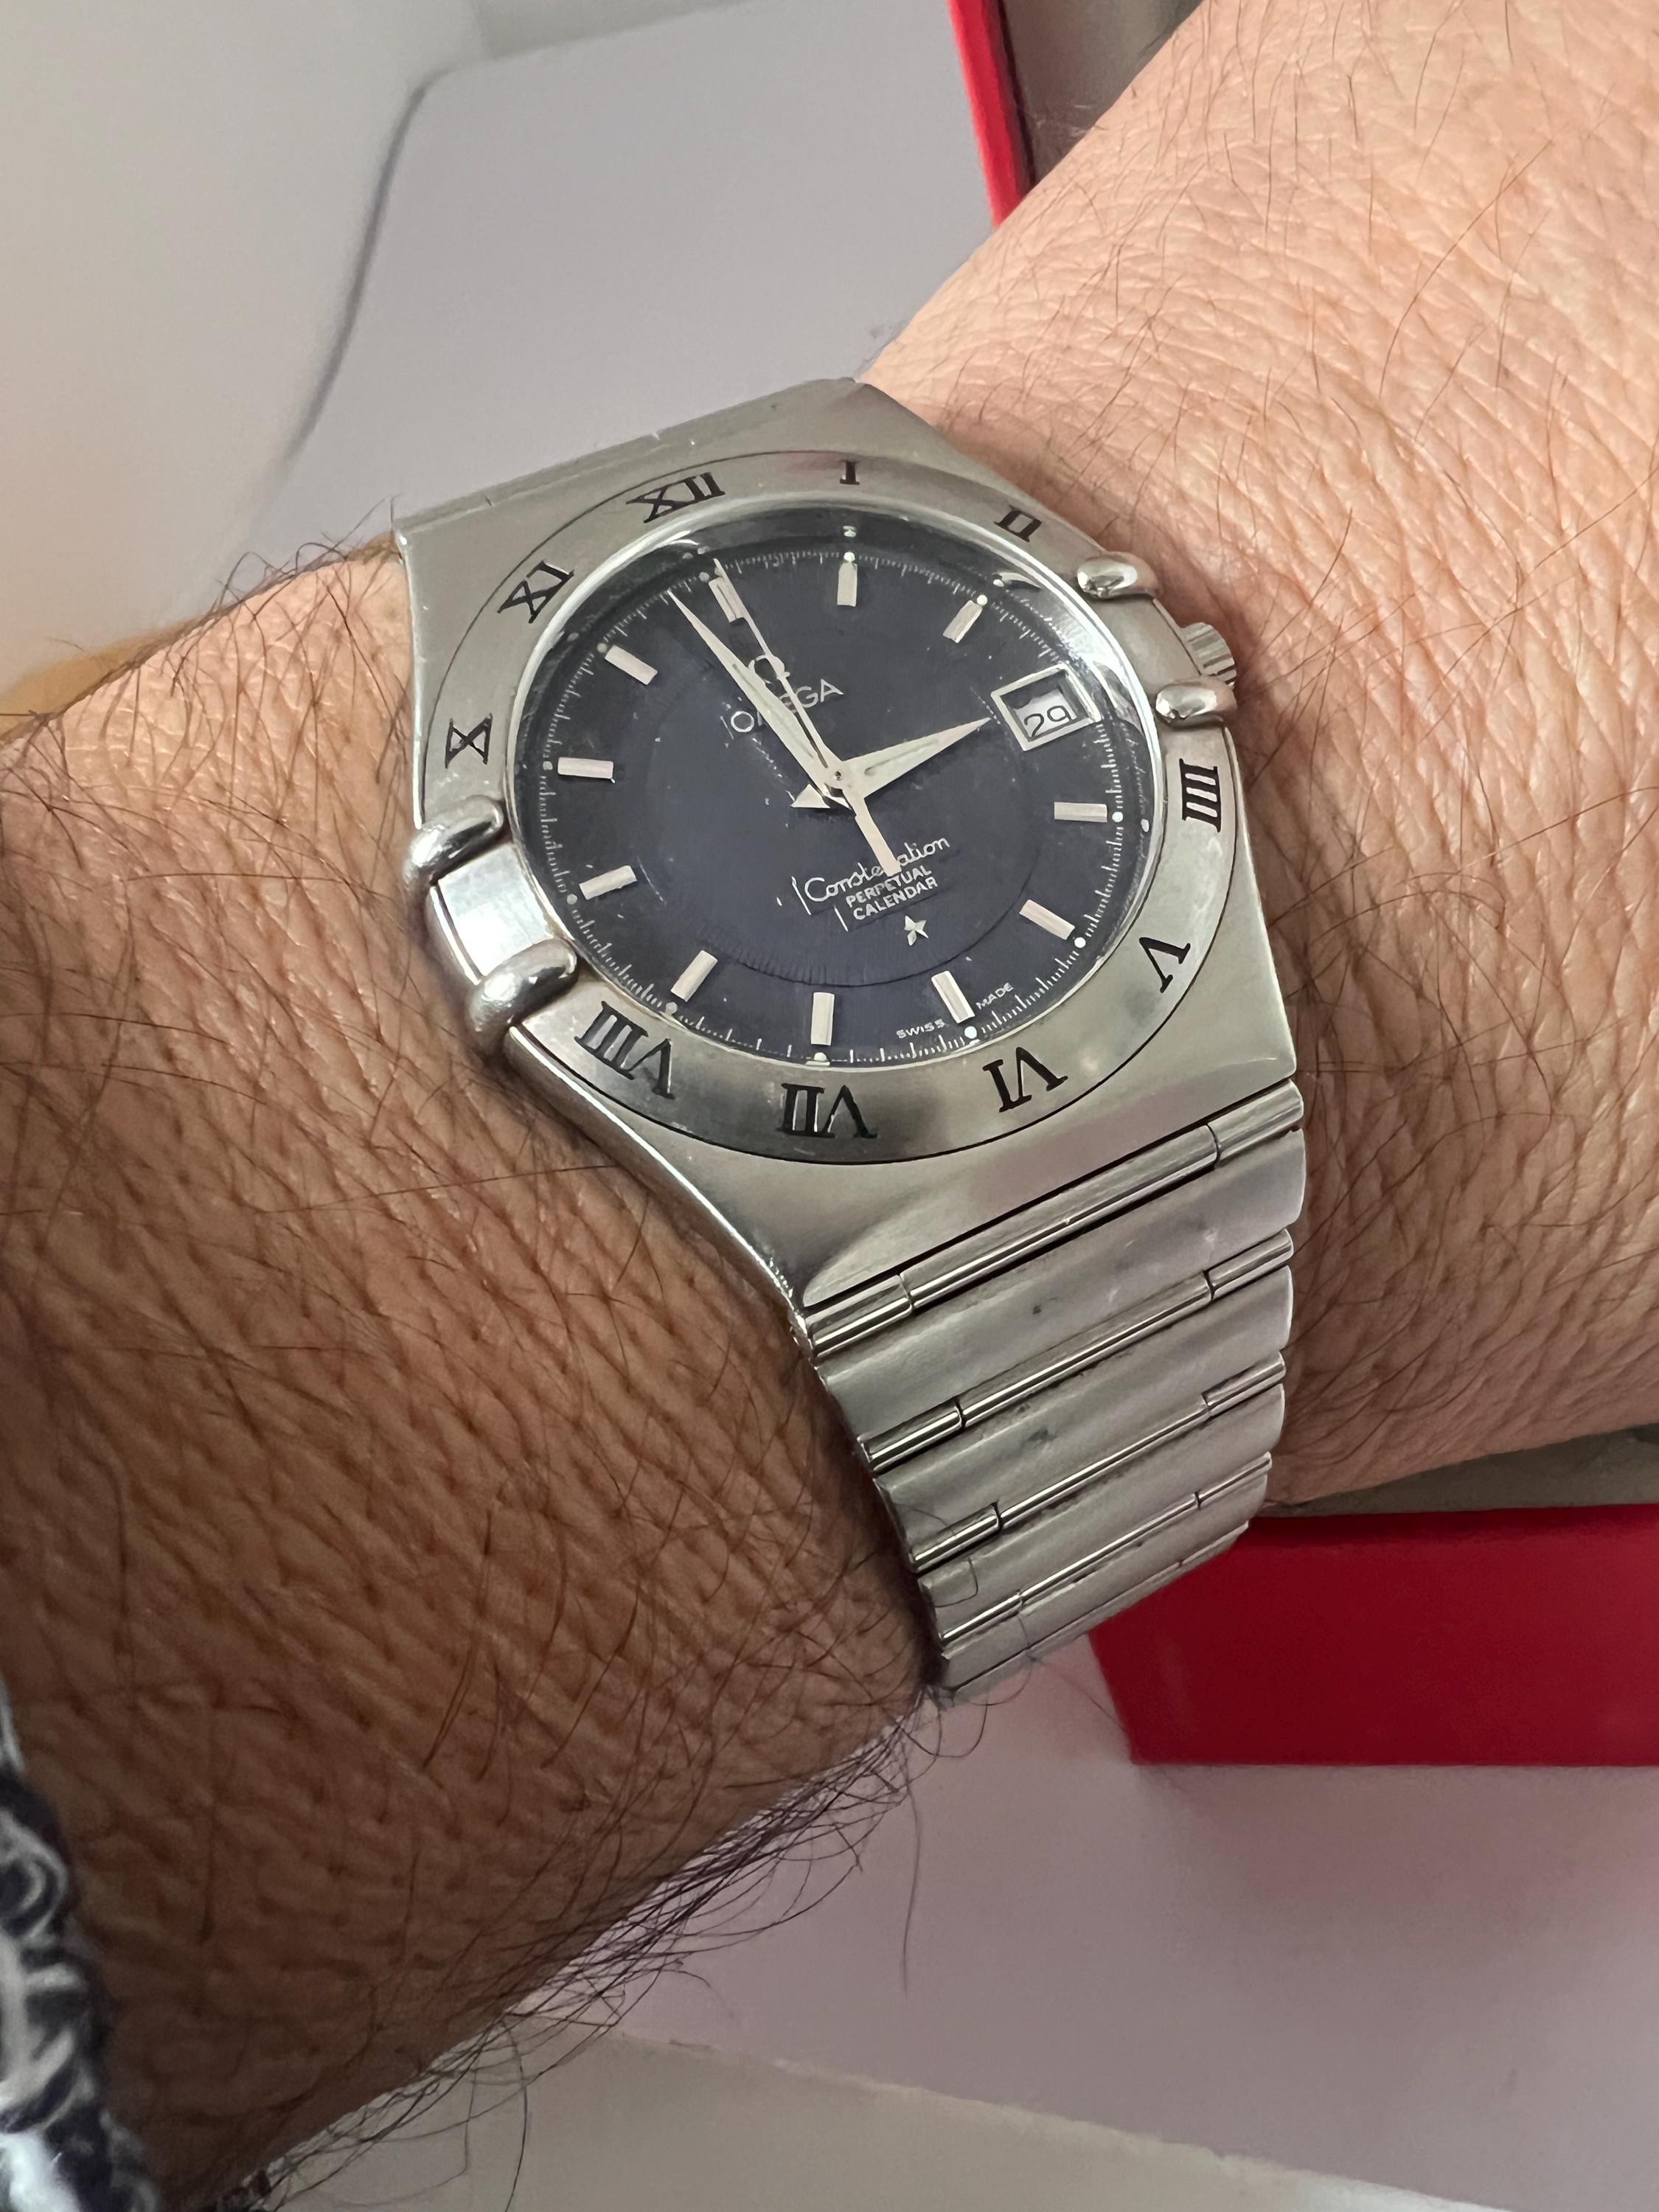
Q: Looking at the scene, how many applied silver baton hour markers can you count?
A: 11